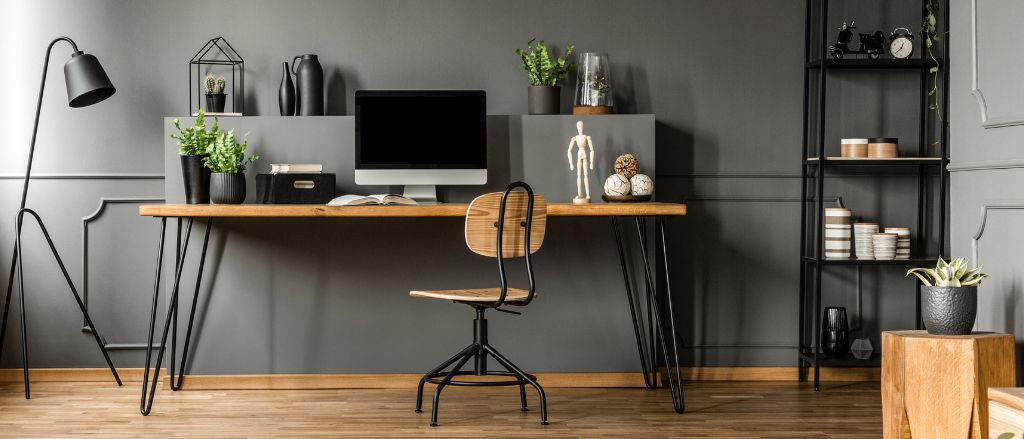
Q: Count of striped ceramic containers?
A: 4